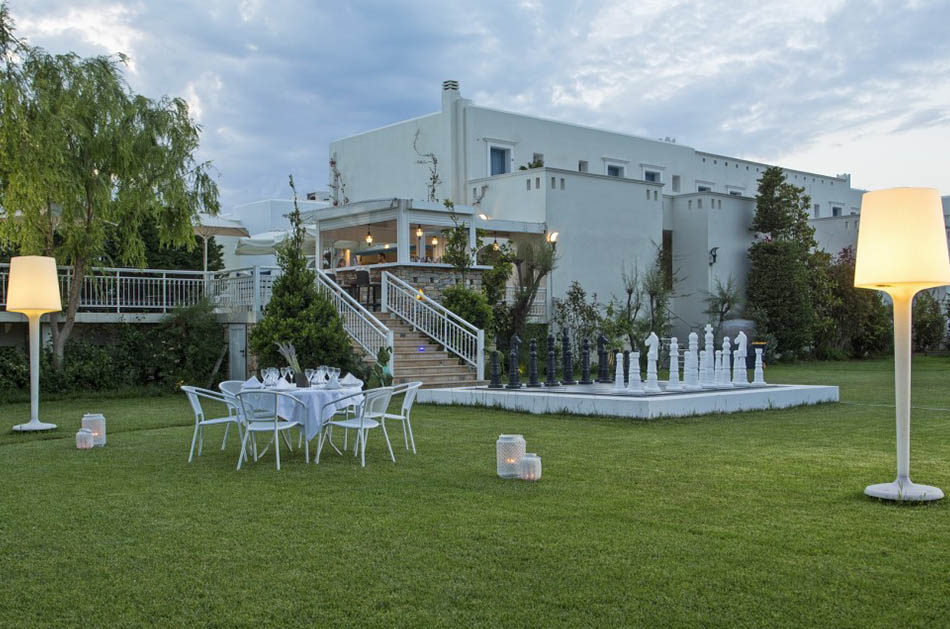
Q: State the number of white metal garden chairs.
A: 6